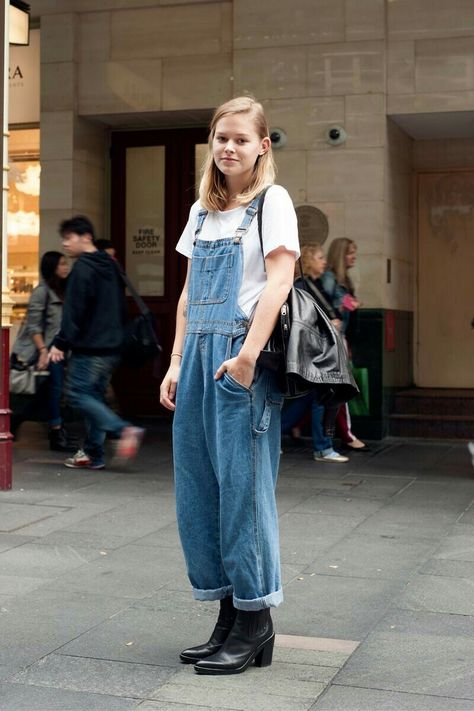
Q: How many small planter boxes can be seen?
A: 0